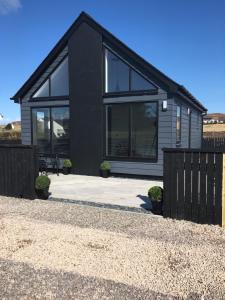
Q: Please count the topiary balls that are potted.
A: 4